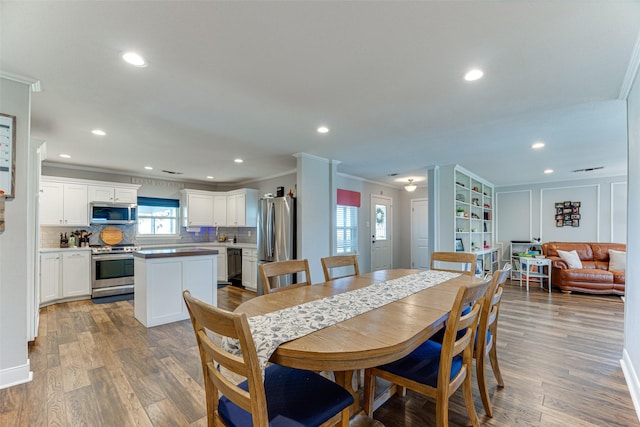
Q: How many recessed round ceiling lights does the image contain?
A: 10